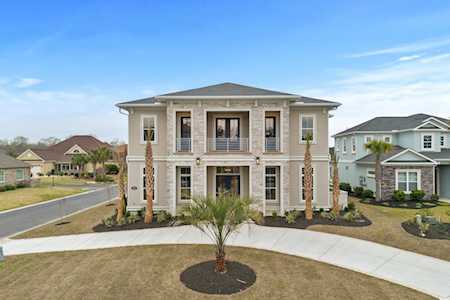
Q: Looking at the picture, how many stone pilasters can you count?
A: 4